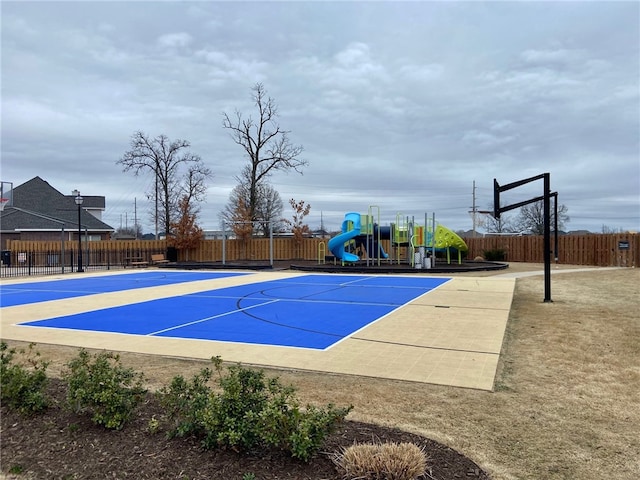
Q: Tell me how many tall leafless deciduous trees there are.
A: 2